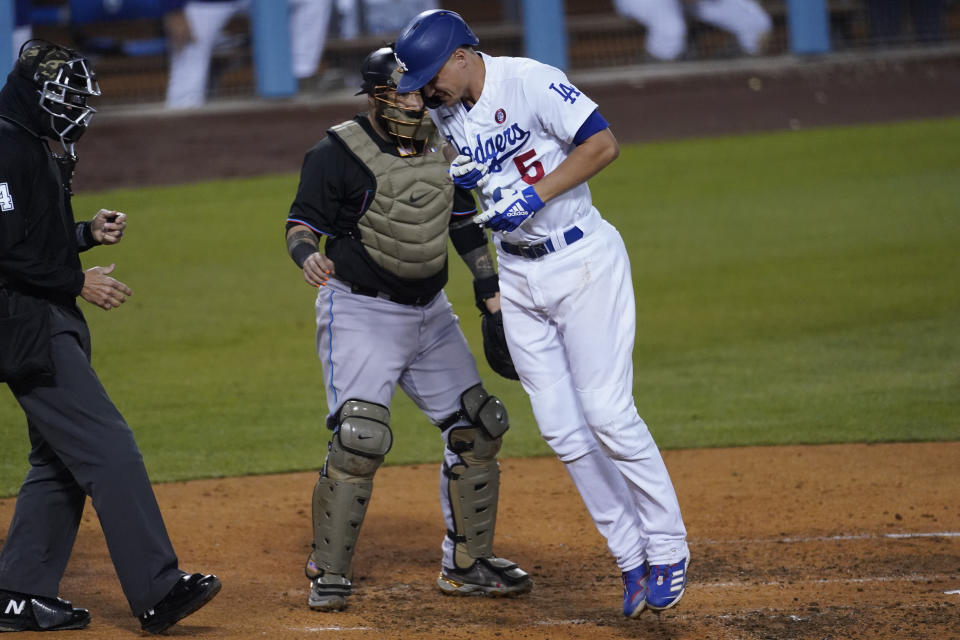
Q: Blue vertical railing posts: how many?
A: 4